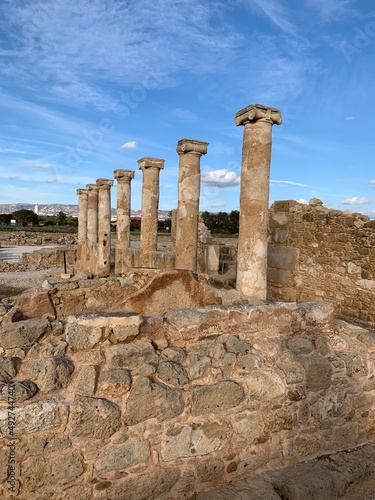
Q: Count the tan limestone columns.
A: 7